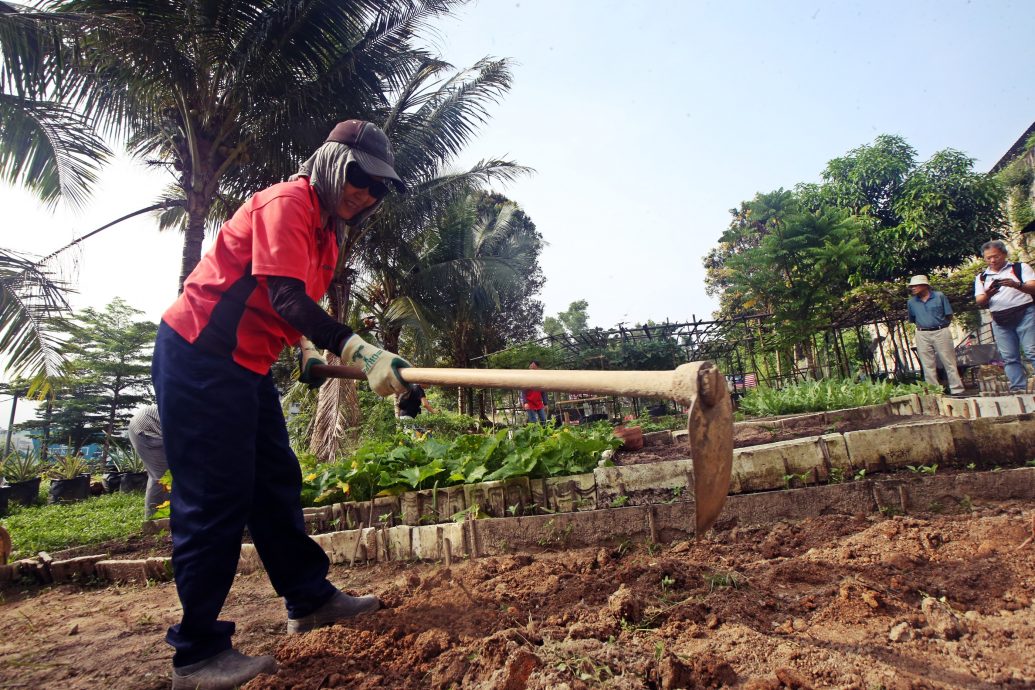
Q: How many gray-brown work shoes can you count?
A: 2